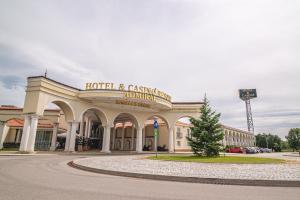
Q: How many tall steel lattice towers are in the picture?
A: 1